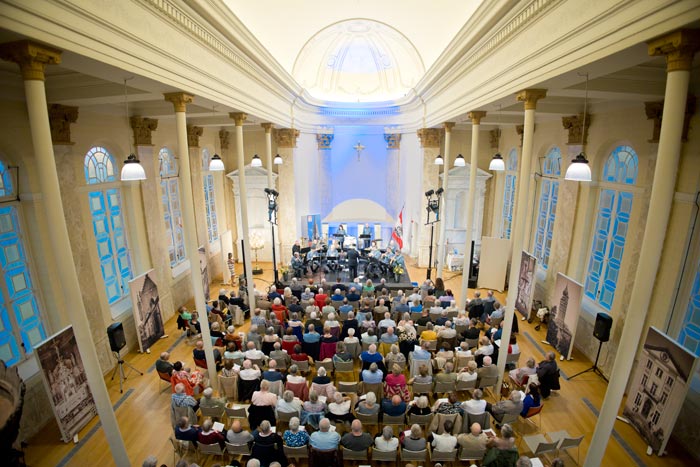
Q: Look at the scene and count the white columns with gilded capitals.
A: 8